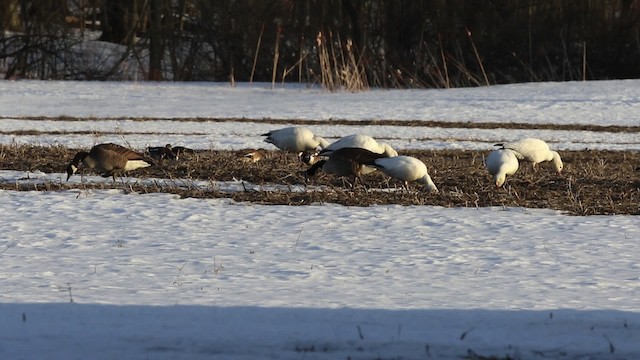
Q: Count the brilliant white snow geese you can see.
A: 5